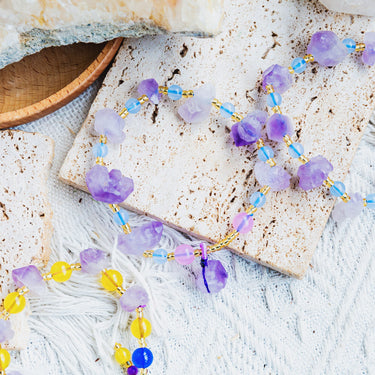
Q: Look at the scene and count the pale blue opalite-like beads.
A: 14